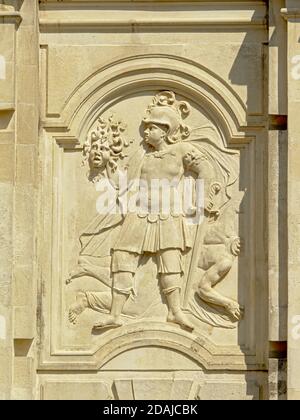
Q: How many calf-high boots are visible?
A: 2